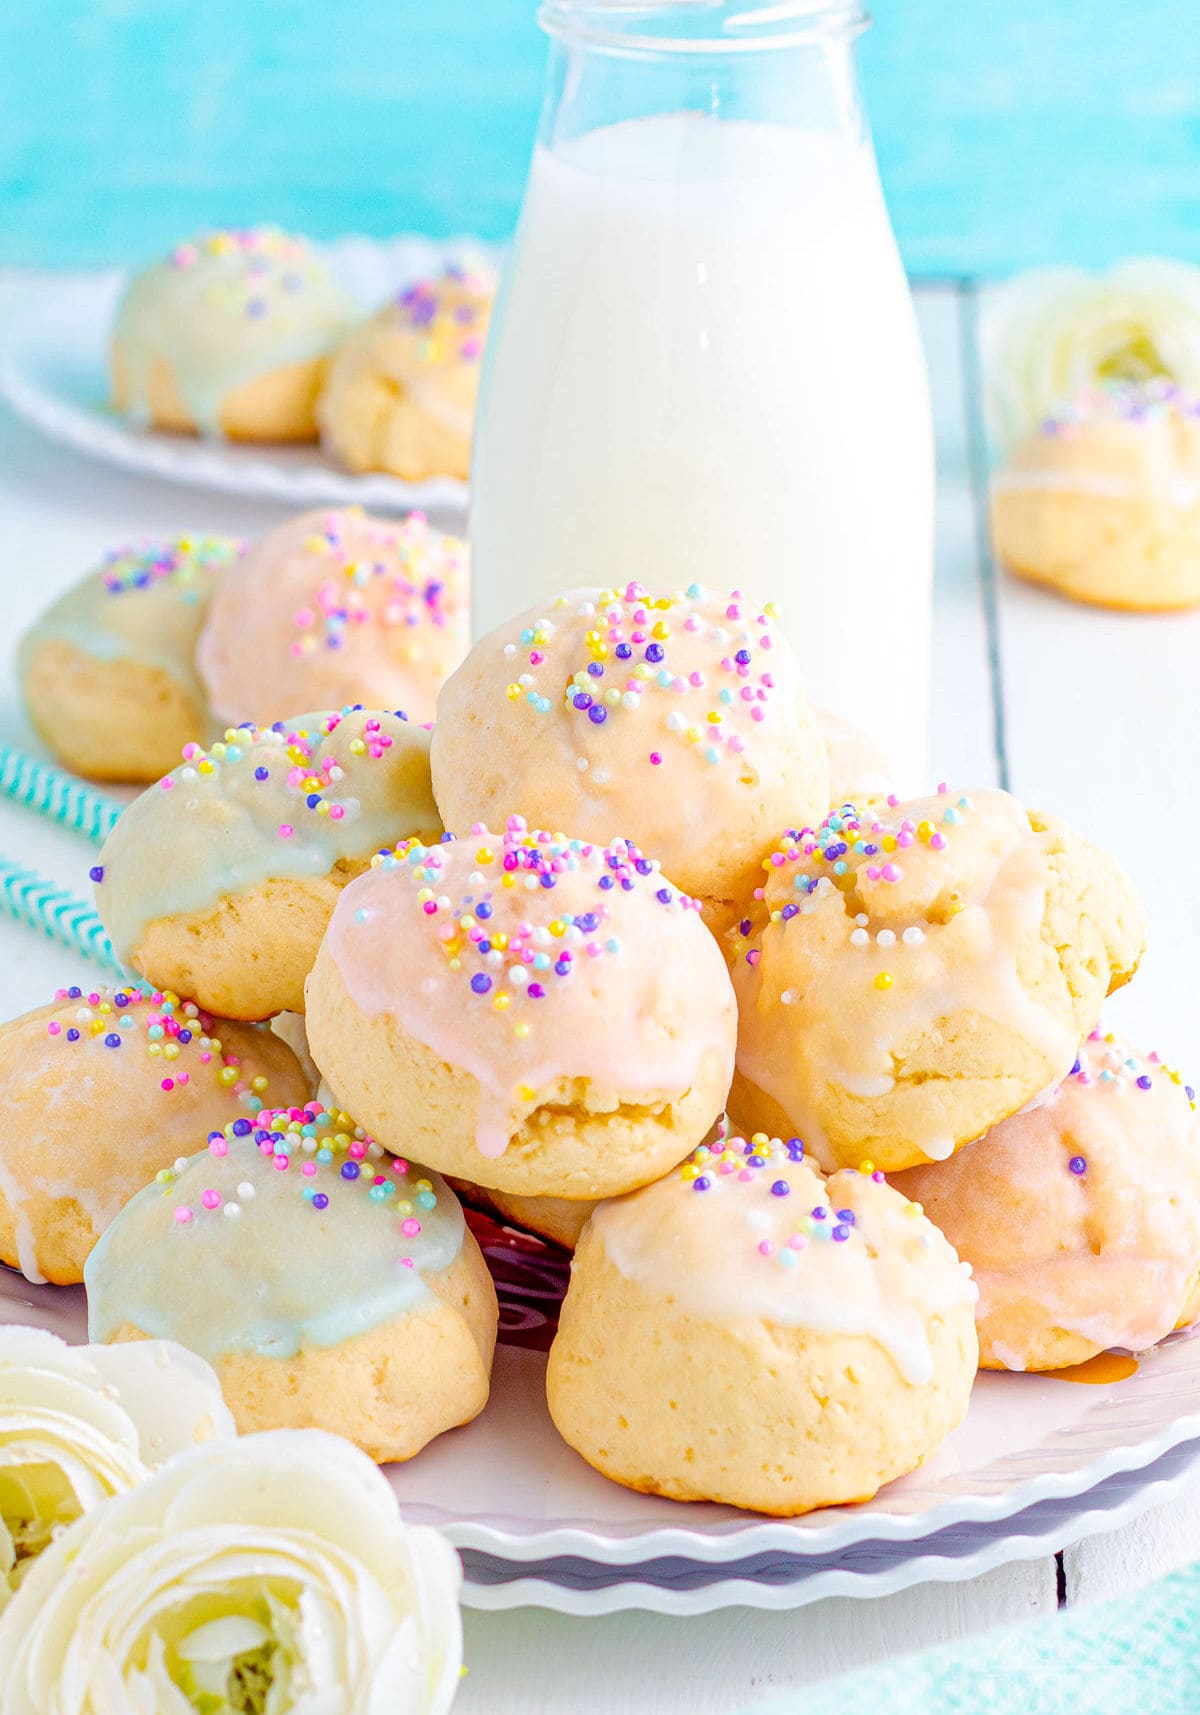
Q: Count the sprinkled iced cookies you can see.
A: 13